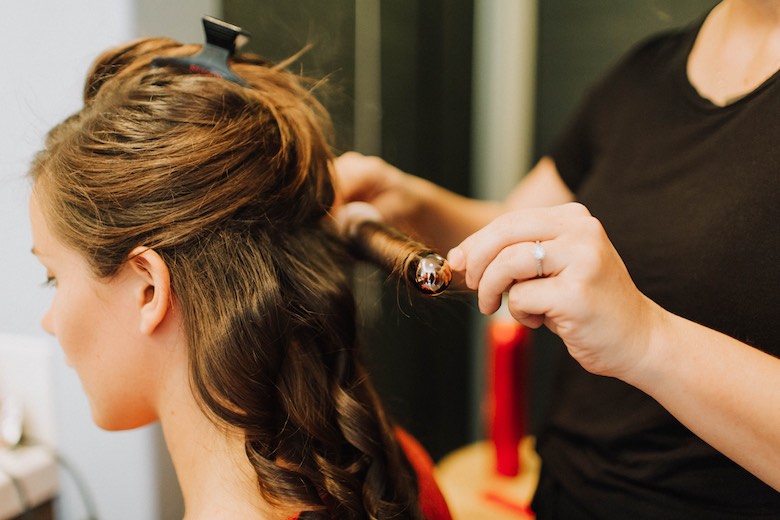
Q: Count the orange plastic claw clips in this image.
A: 0